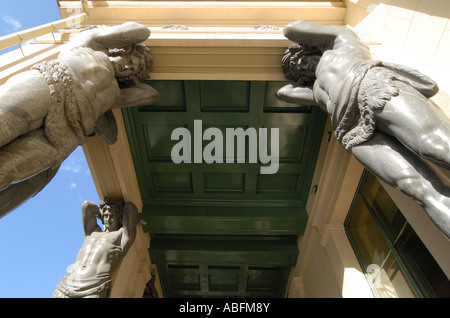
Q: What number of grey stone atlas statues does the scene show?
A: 3